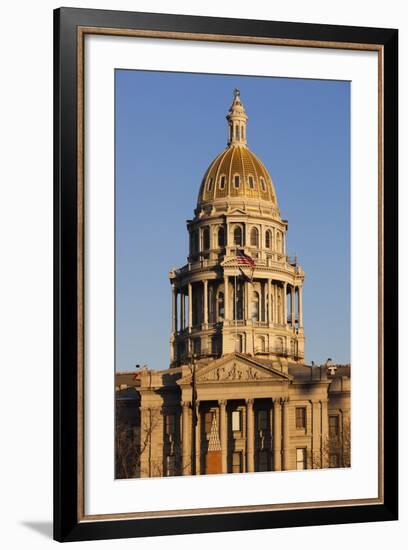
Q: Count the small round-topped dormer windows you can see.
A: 5